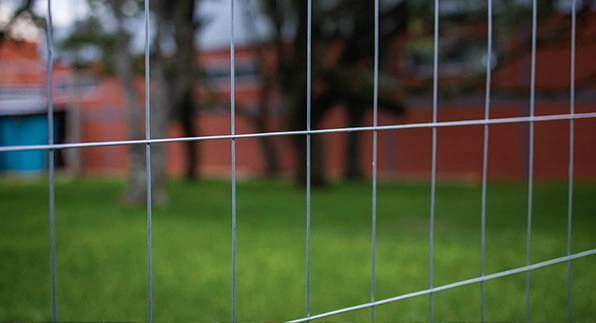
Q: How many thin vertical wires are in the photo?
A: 9